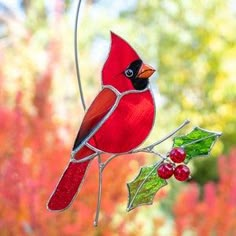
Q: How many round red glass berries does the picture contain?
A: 3